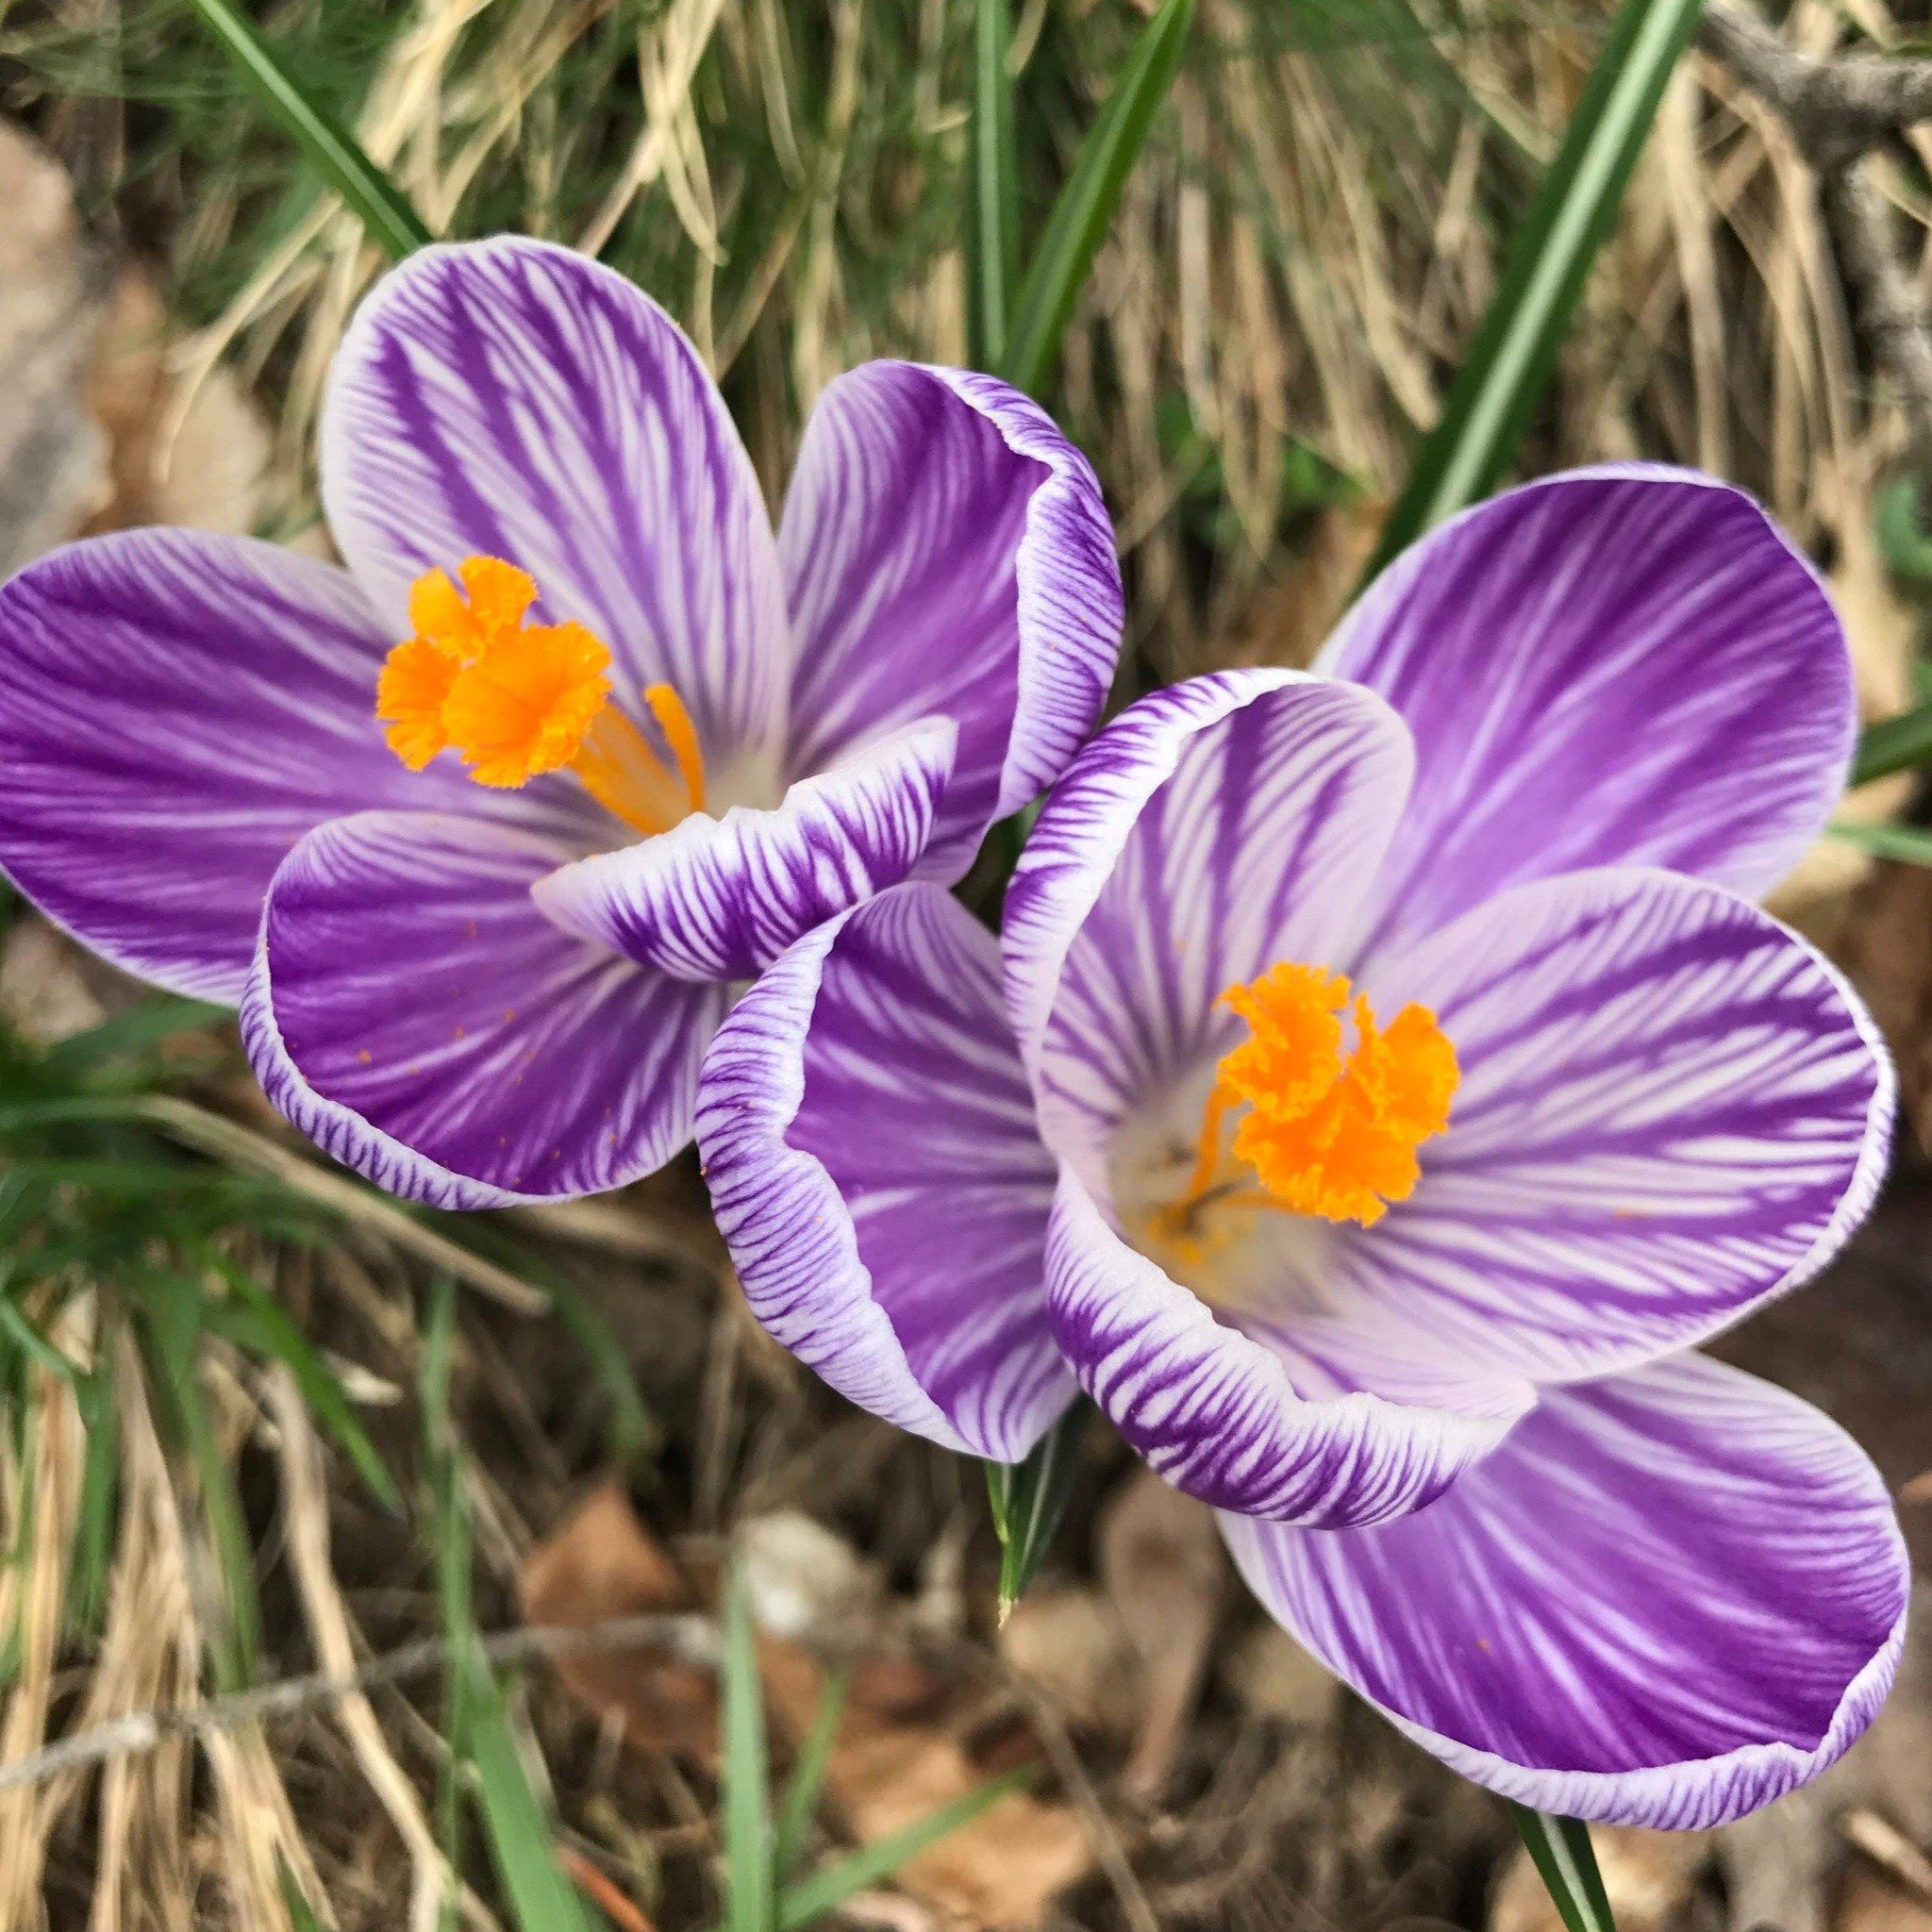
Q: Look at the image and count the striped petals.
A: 11